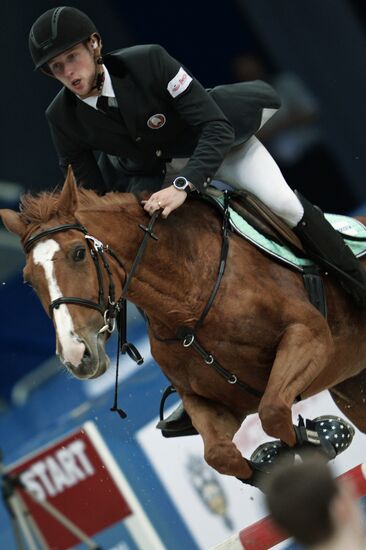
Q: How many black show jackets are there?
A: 1